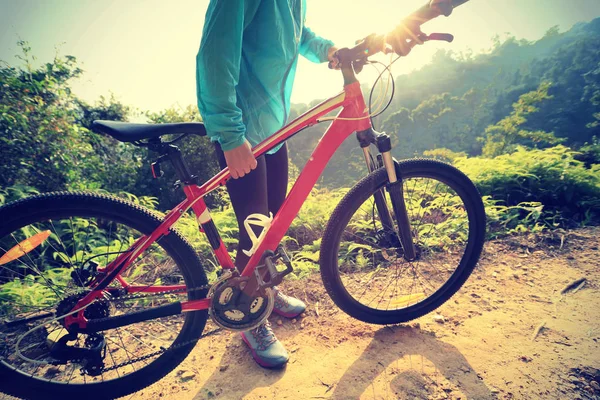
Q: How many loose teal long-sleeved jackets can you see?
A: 1